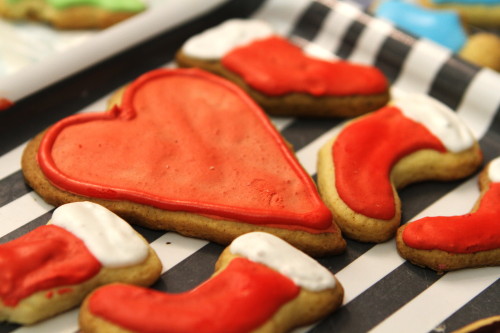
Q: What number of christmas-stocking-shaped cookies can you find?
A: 5